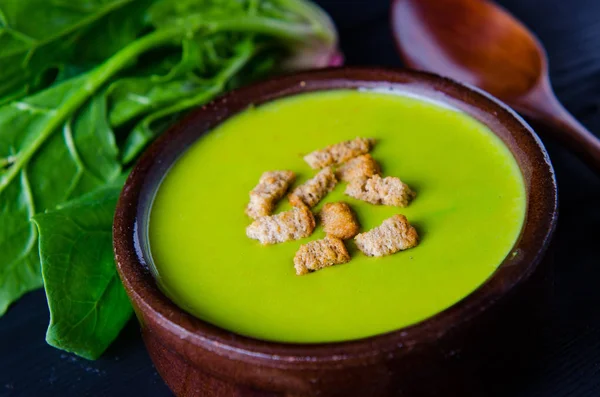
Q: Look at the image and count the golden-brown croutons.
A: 9